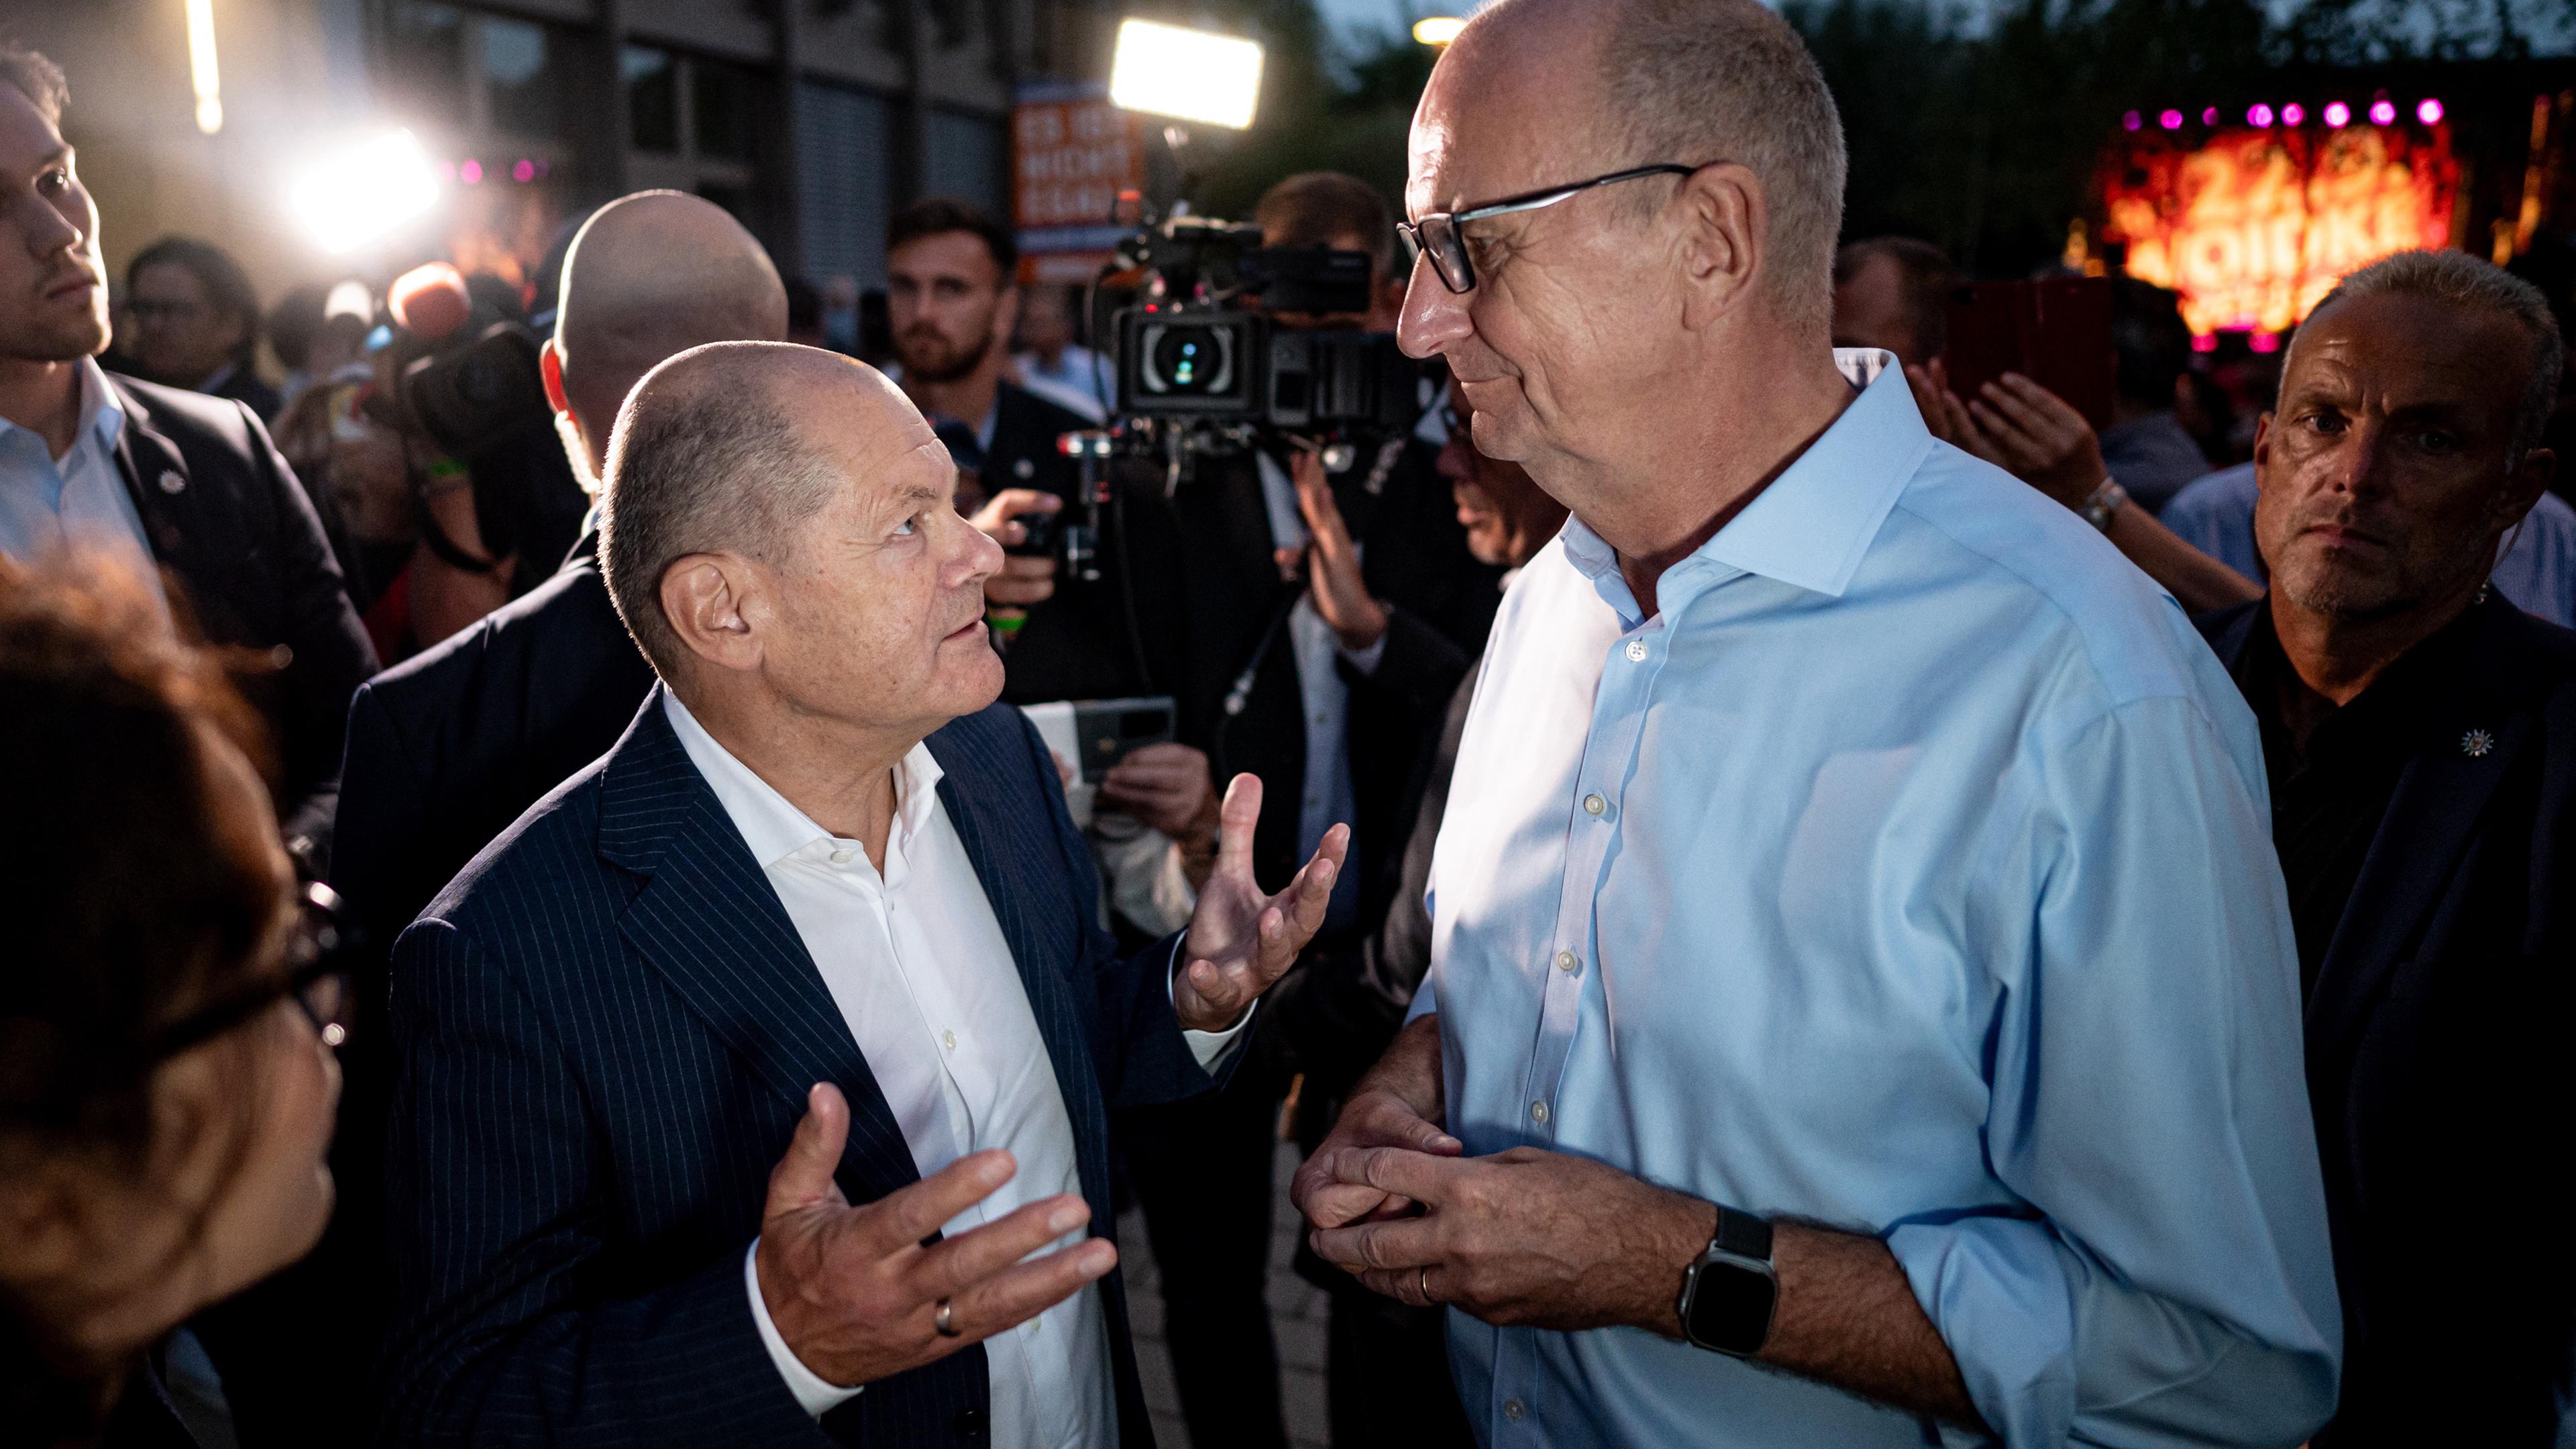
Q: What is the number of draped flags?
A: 0